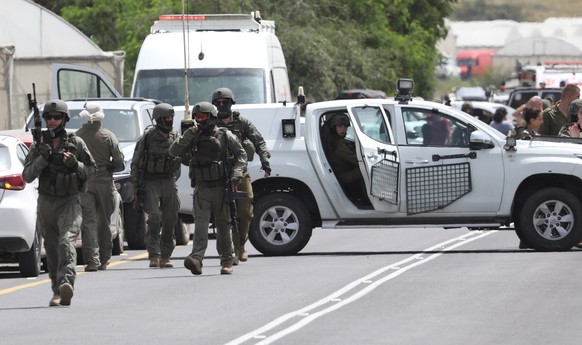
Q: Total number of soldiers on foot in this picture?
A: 5